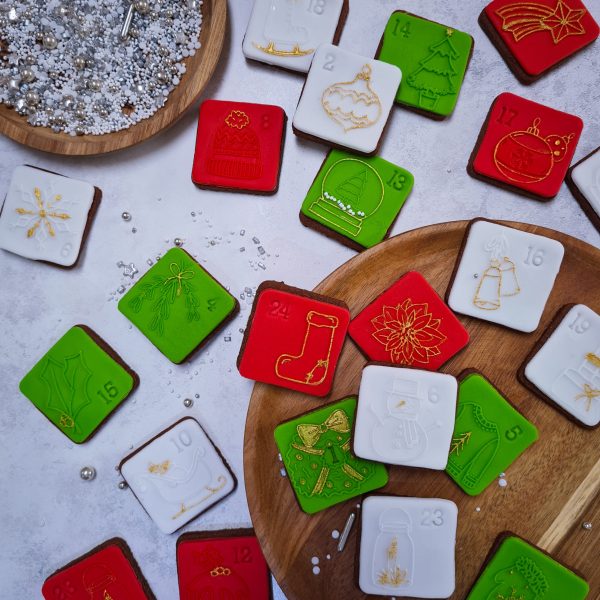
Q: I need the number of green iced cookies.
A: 7